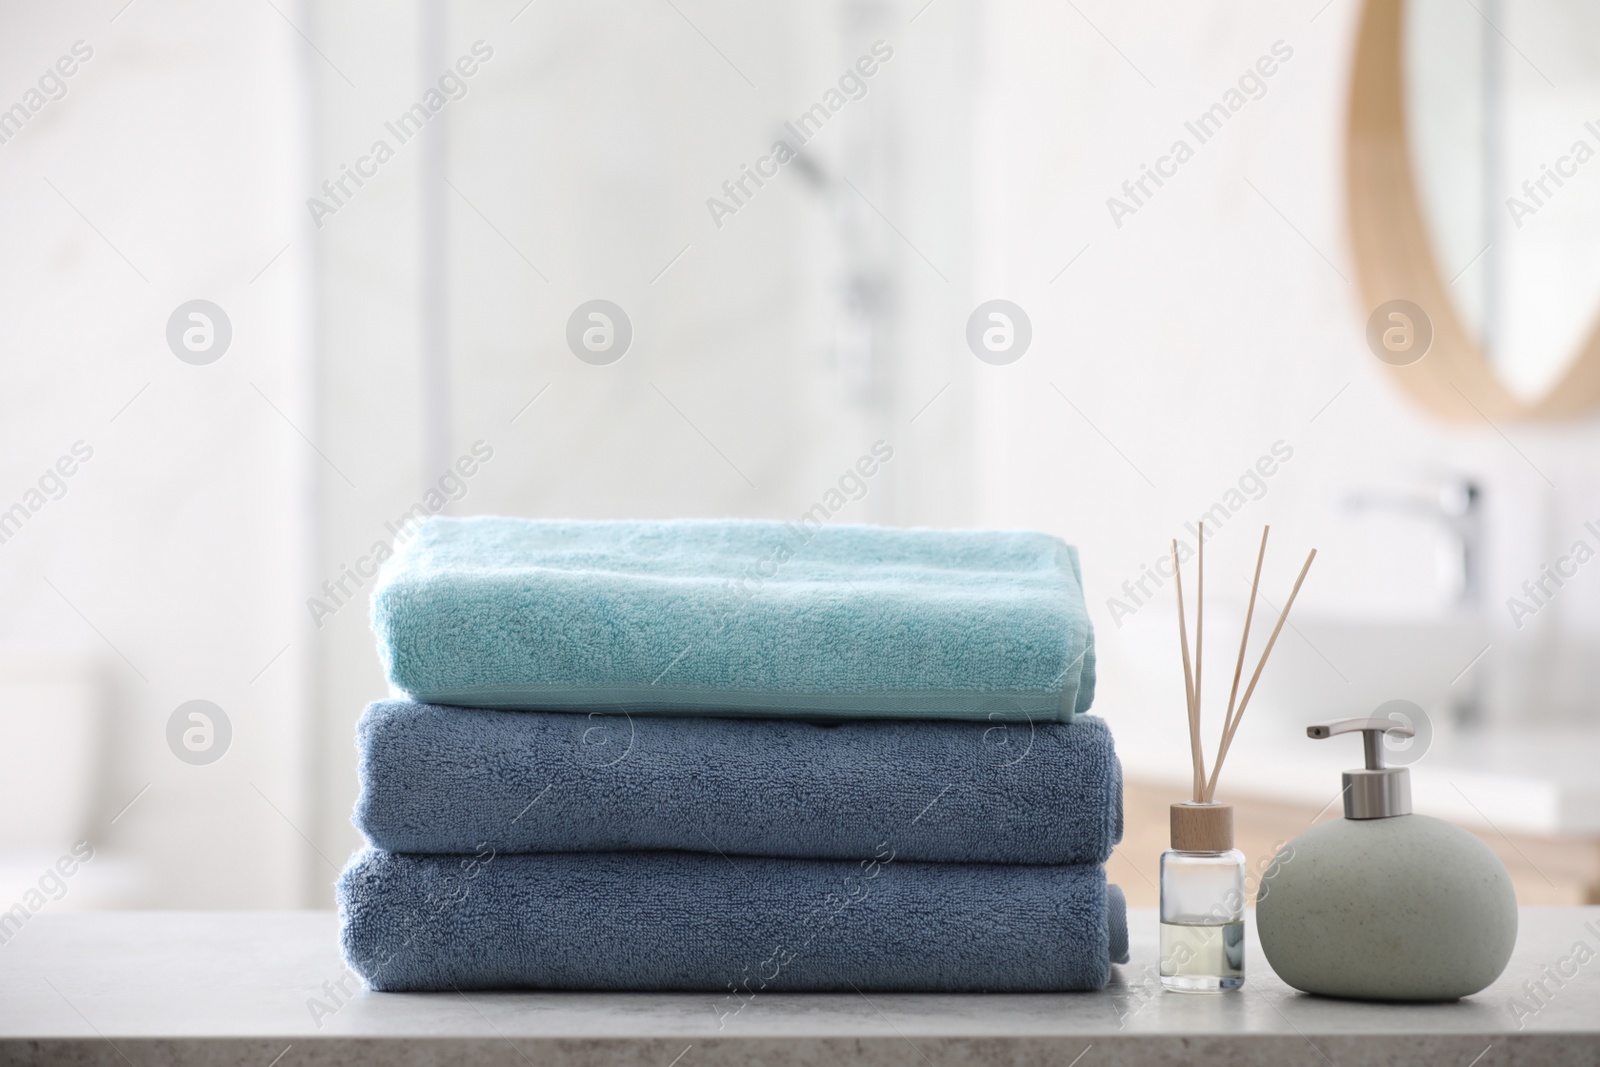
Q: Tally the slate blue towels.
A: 2